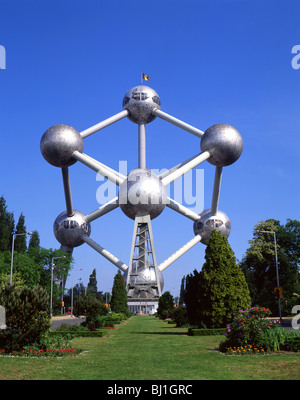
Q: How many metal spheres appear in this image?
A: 7